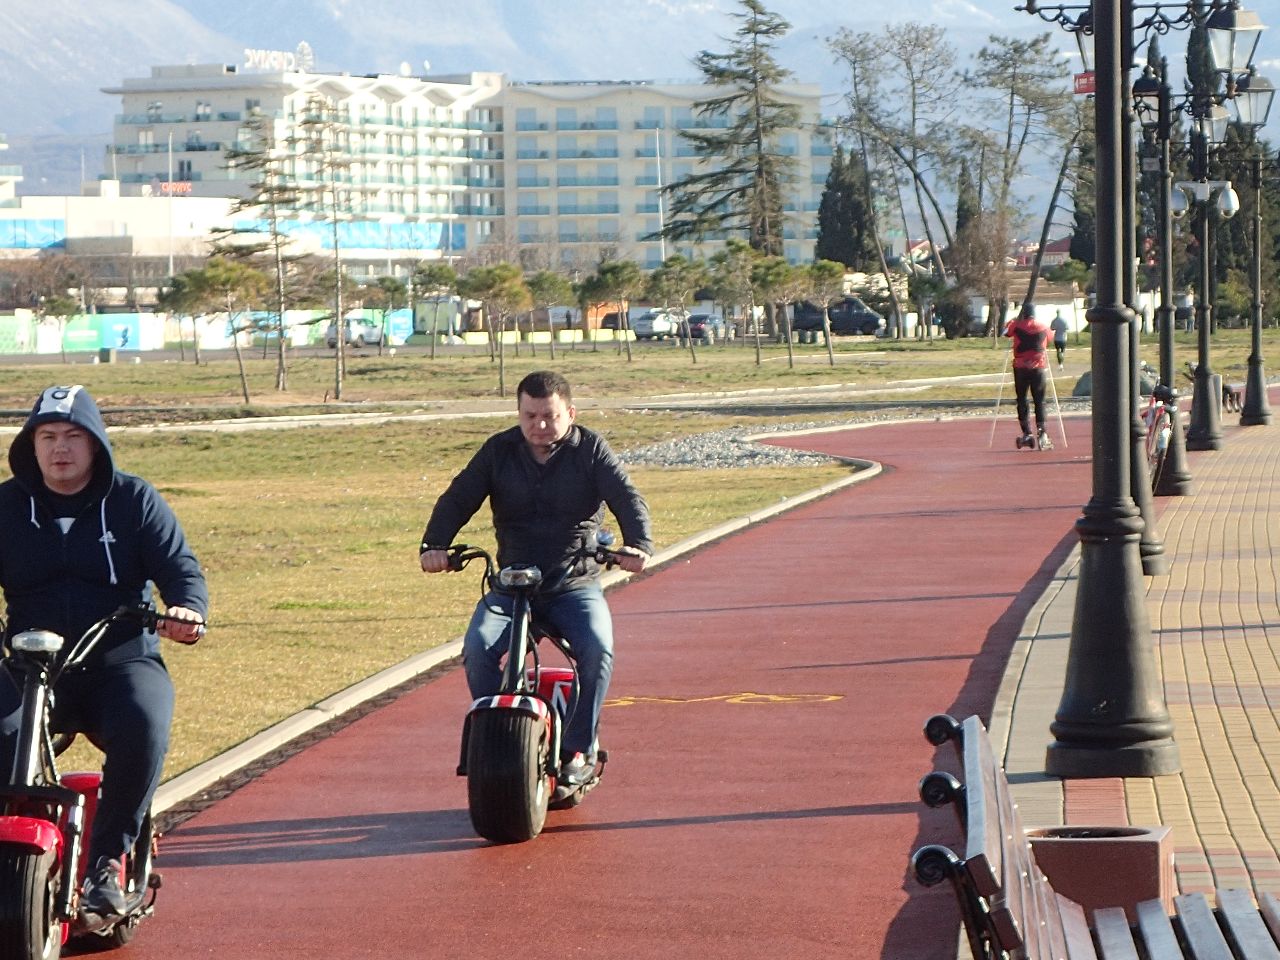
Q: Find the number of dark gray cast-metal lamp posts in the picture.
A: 5